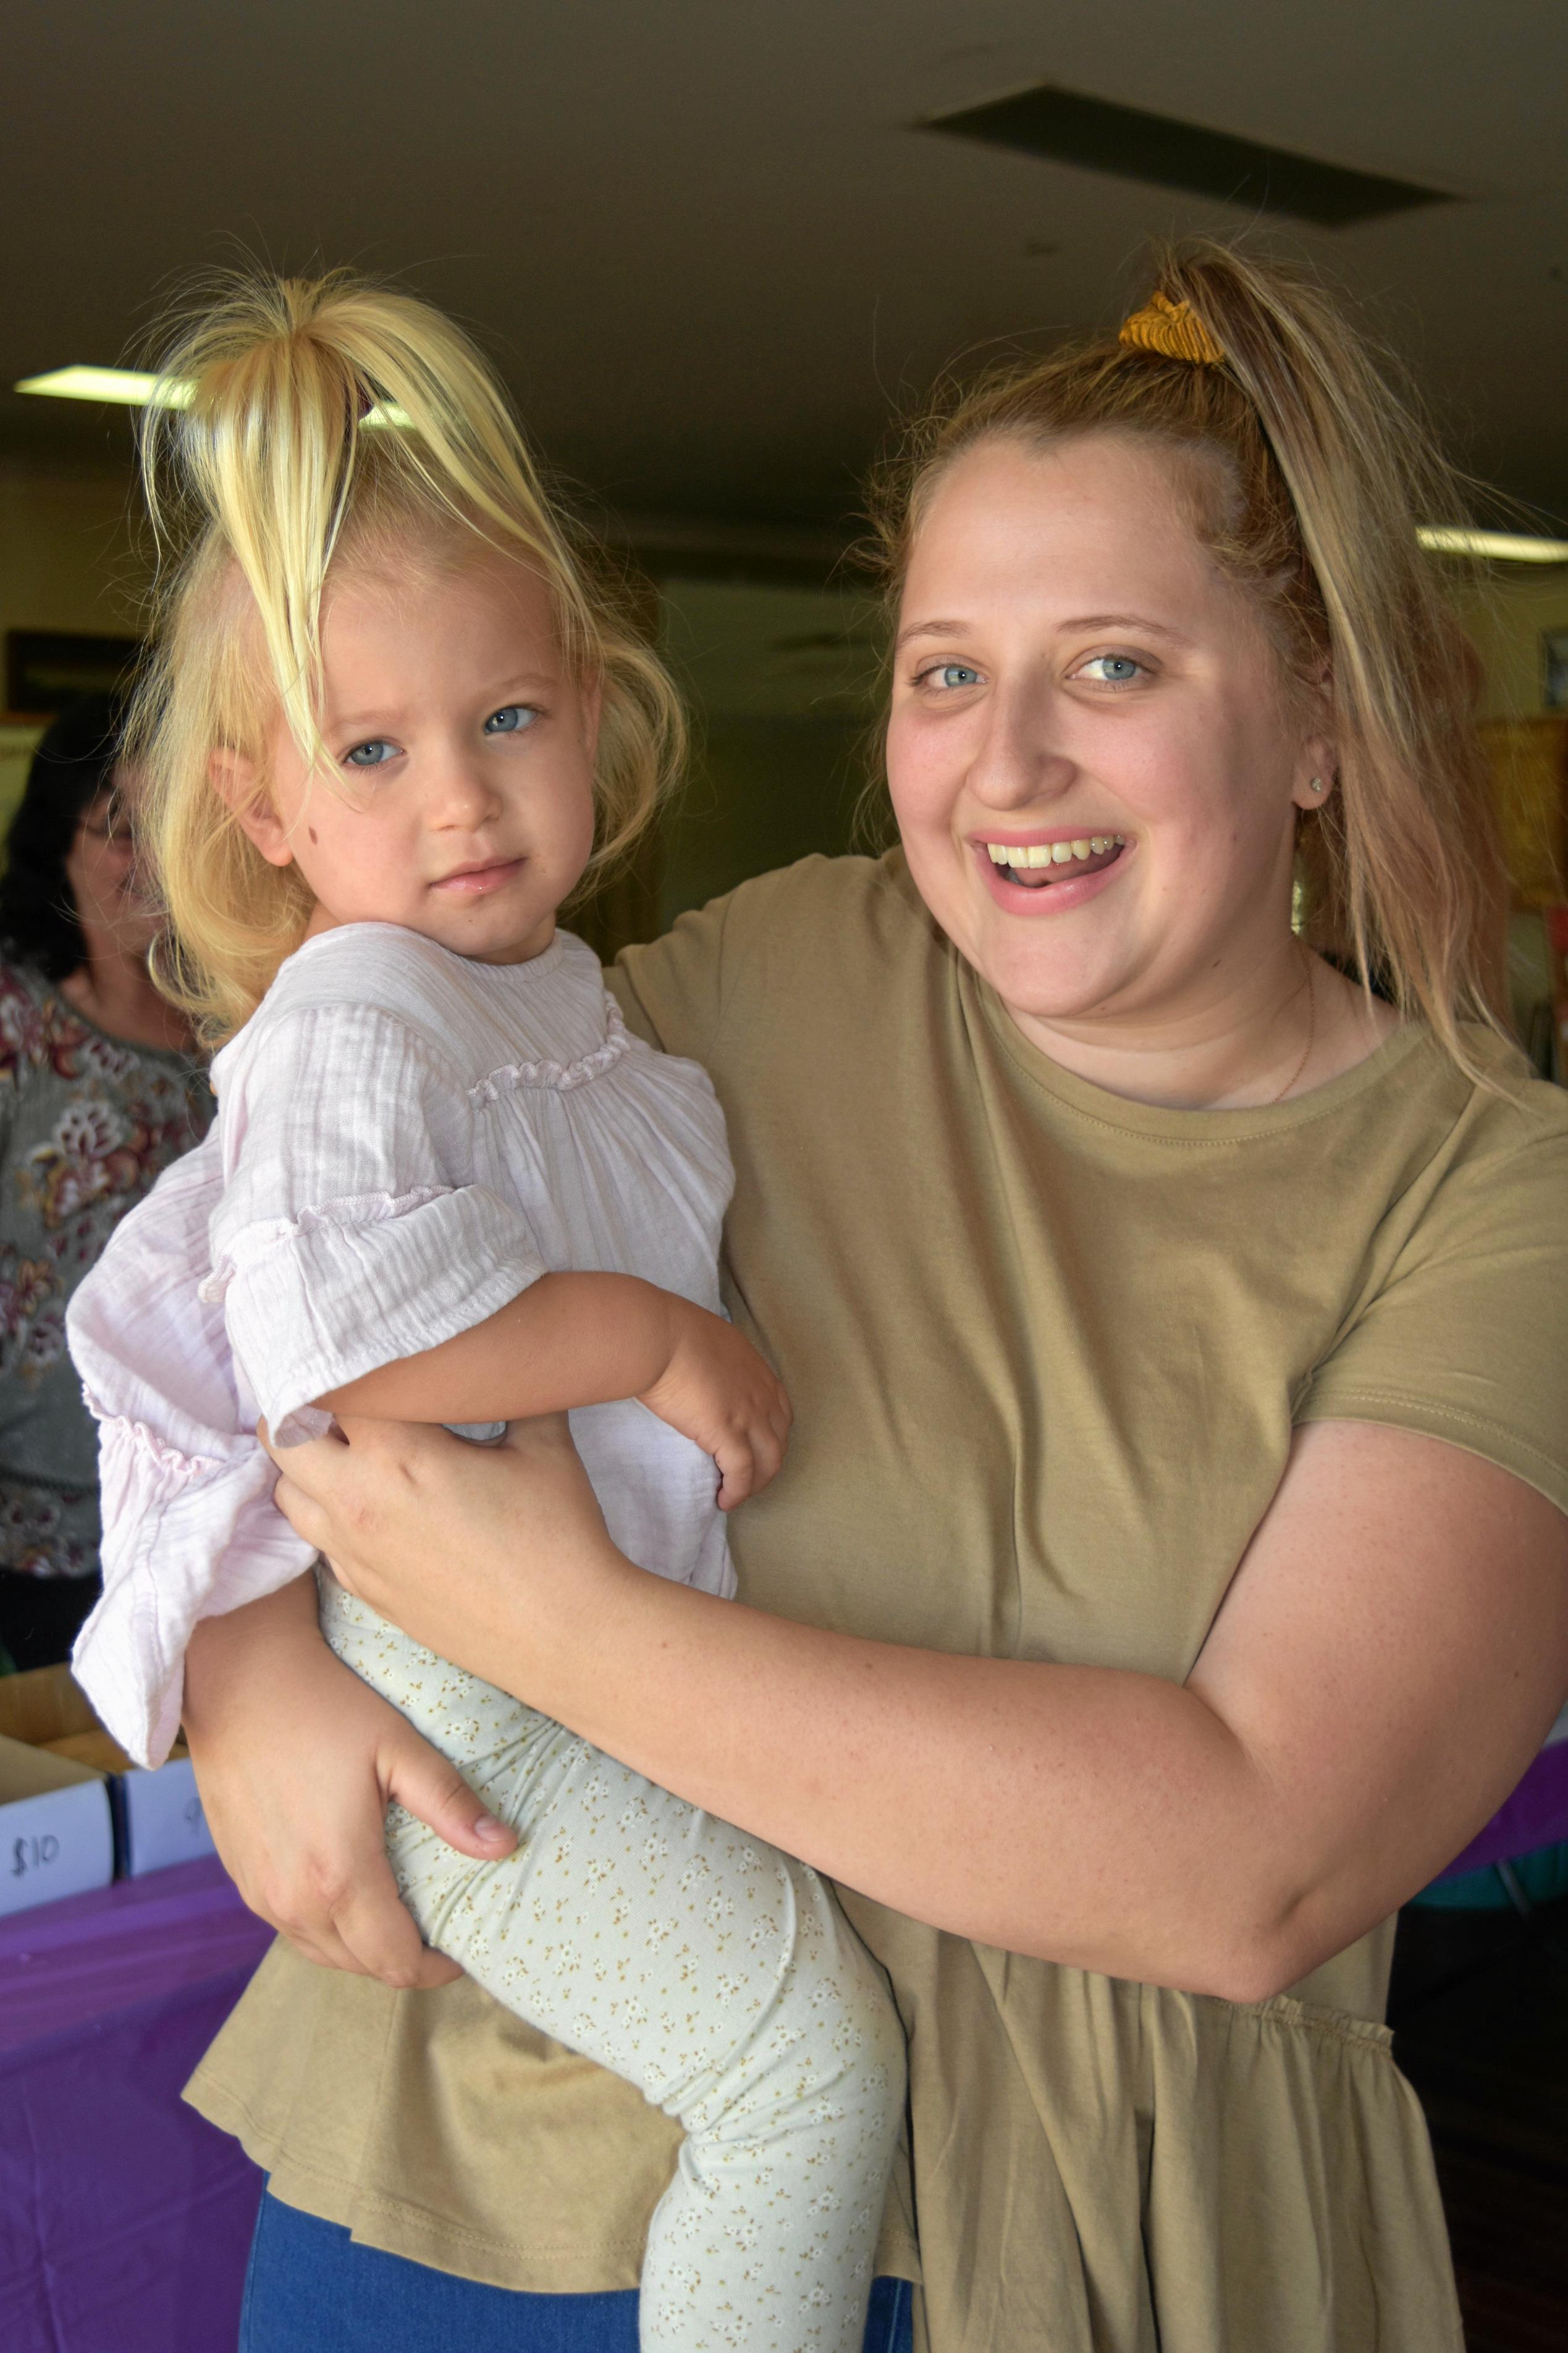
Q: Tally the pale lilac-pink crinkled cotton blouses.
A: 1